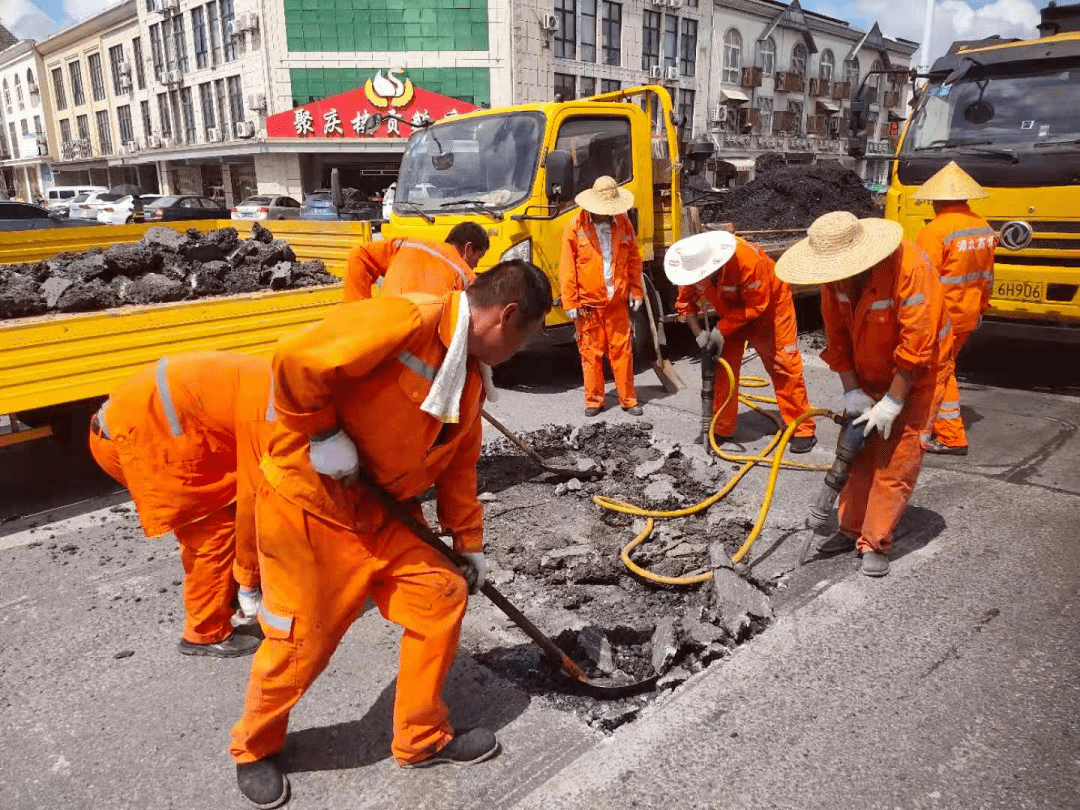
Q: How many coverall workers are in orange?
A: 7